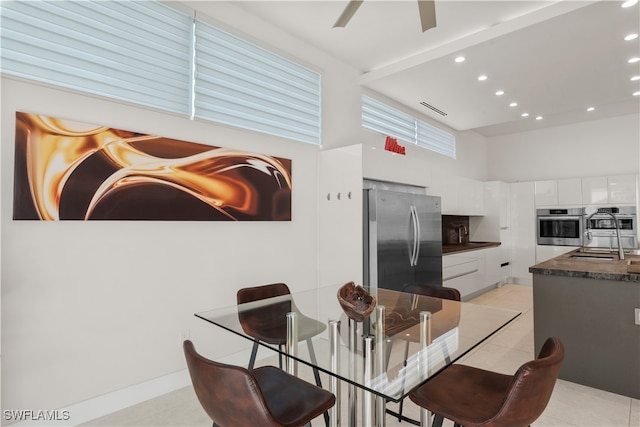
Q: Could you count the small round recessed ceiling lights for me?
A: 12